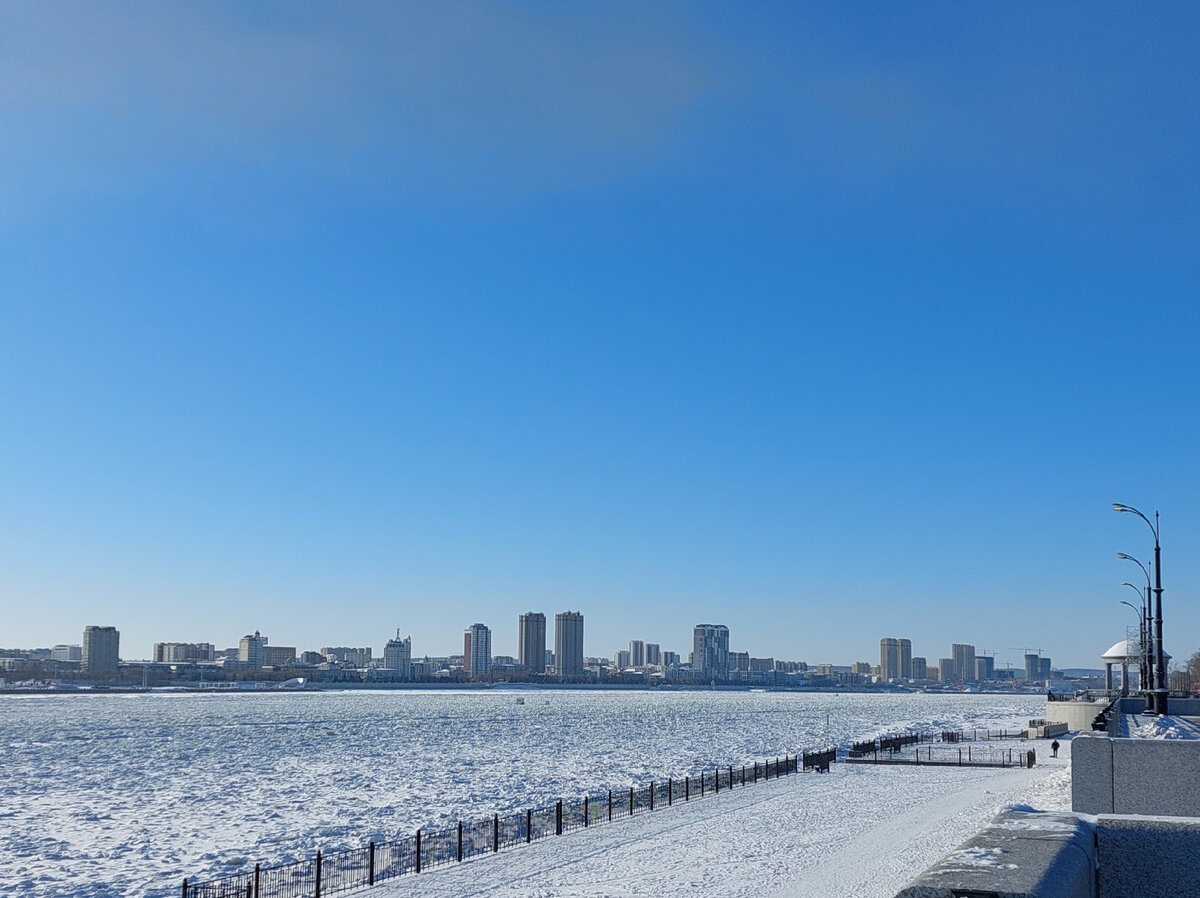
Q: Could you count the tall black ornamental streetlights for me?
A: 4